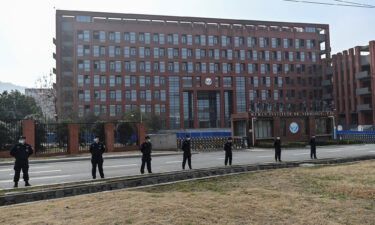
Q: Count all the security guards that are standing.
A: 7